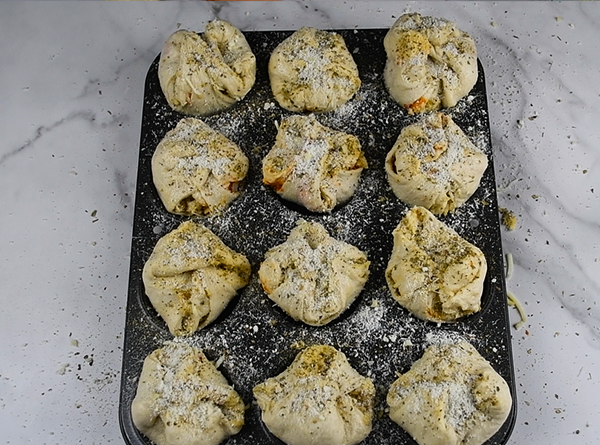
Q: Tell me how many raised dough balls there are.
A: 12